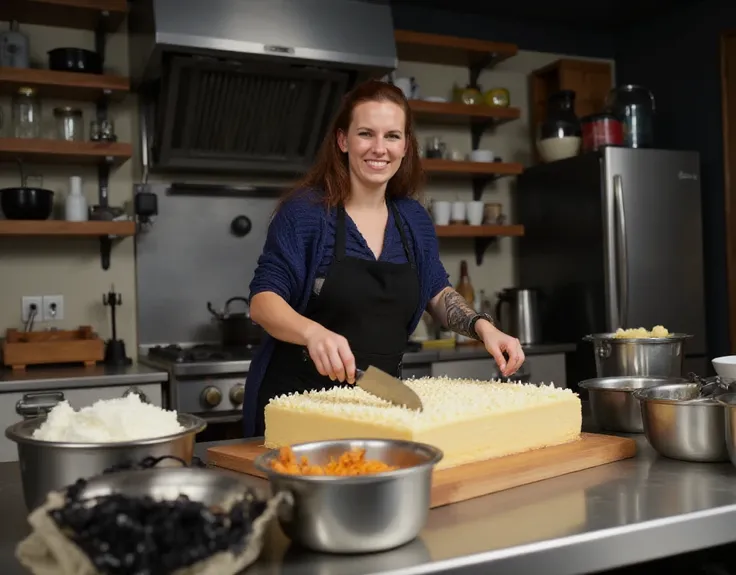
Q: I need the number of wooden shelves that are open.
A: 8